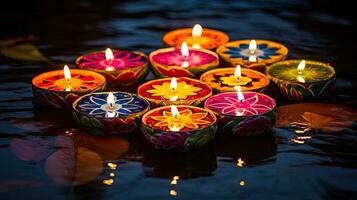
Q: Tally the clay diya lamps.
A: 11